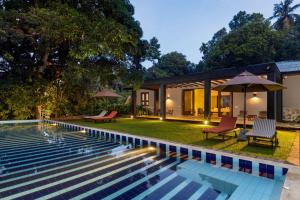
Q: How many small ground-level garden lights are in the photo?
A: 3